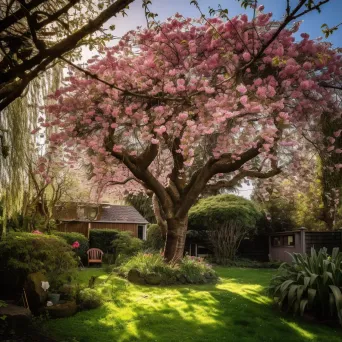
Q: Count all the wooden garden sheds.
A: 2